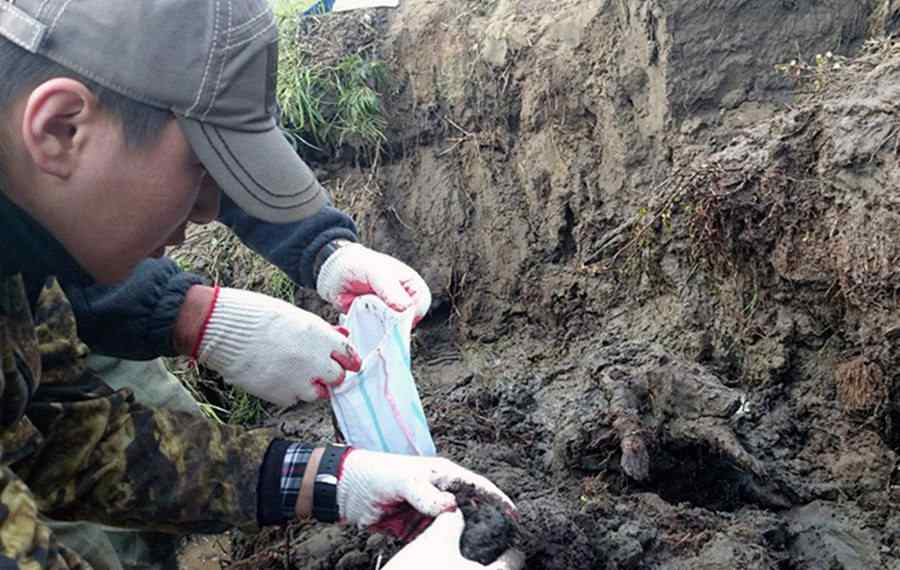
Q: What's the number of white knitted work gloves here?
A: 4